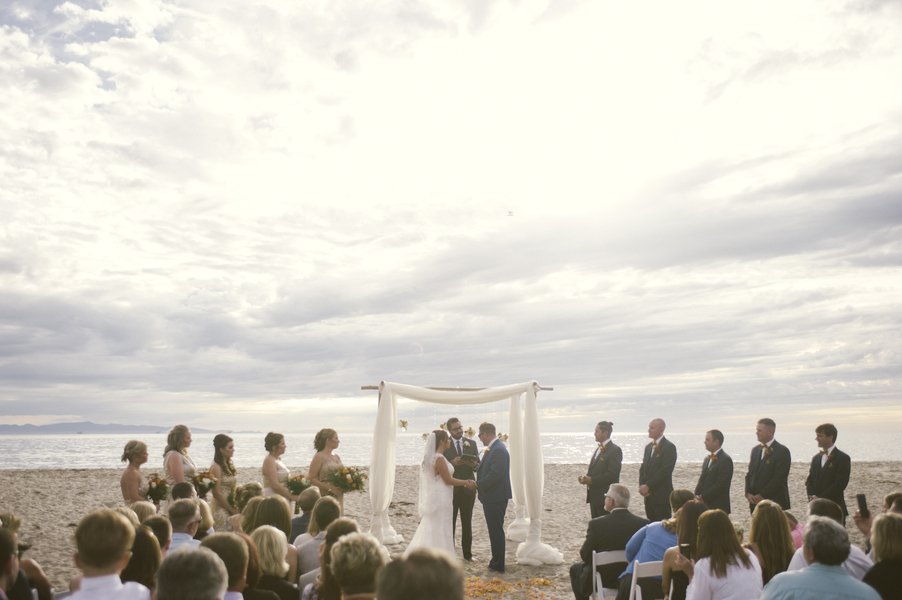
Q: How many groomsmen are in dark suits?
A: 5